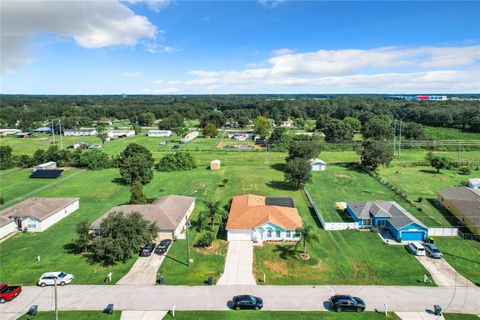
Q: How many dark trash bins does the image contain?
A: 5